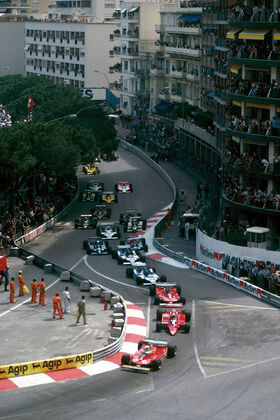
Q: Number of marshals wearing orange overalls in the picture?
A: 5